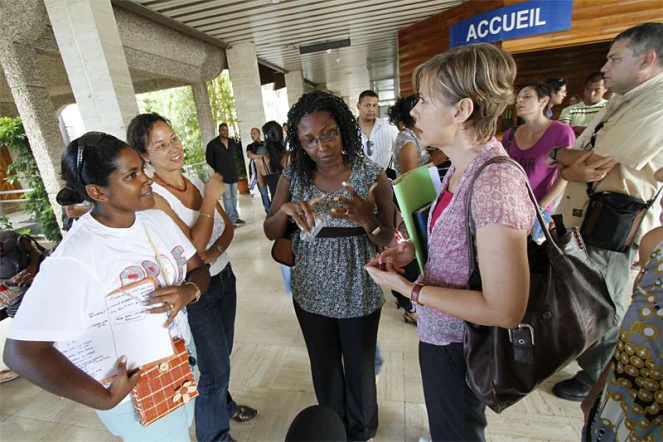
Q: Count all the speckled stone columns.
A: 2